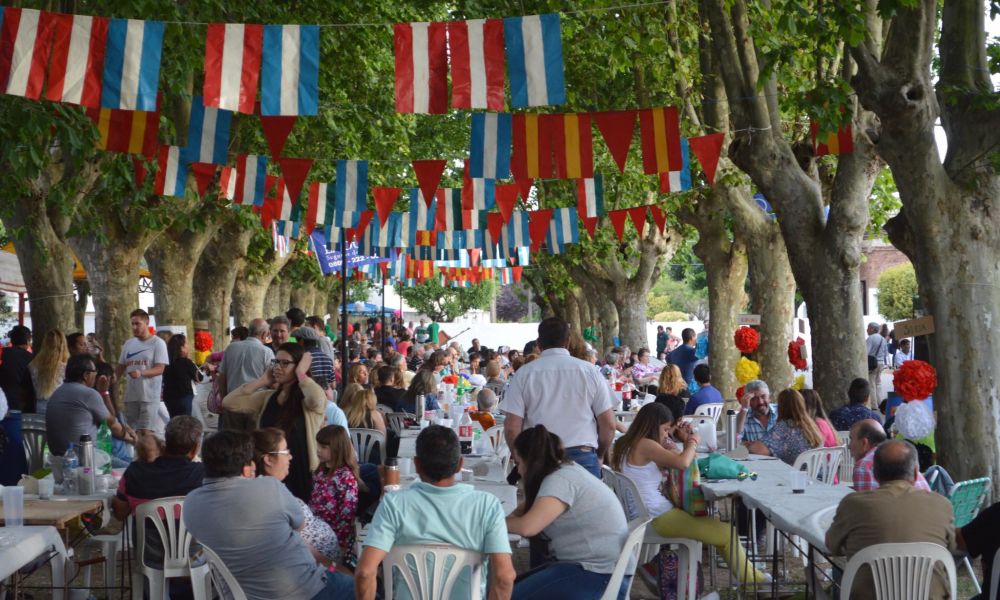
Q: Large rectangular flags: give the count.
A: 8